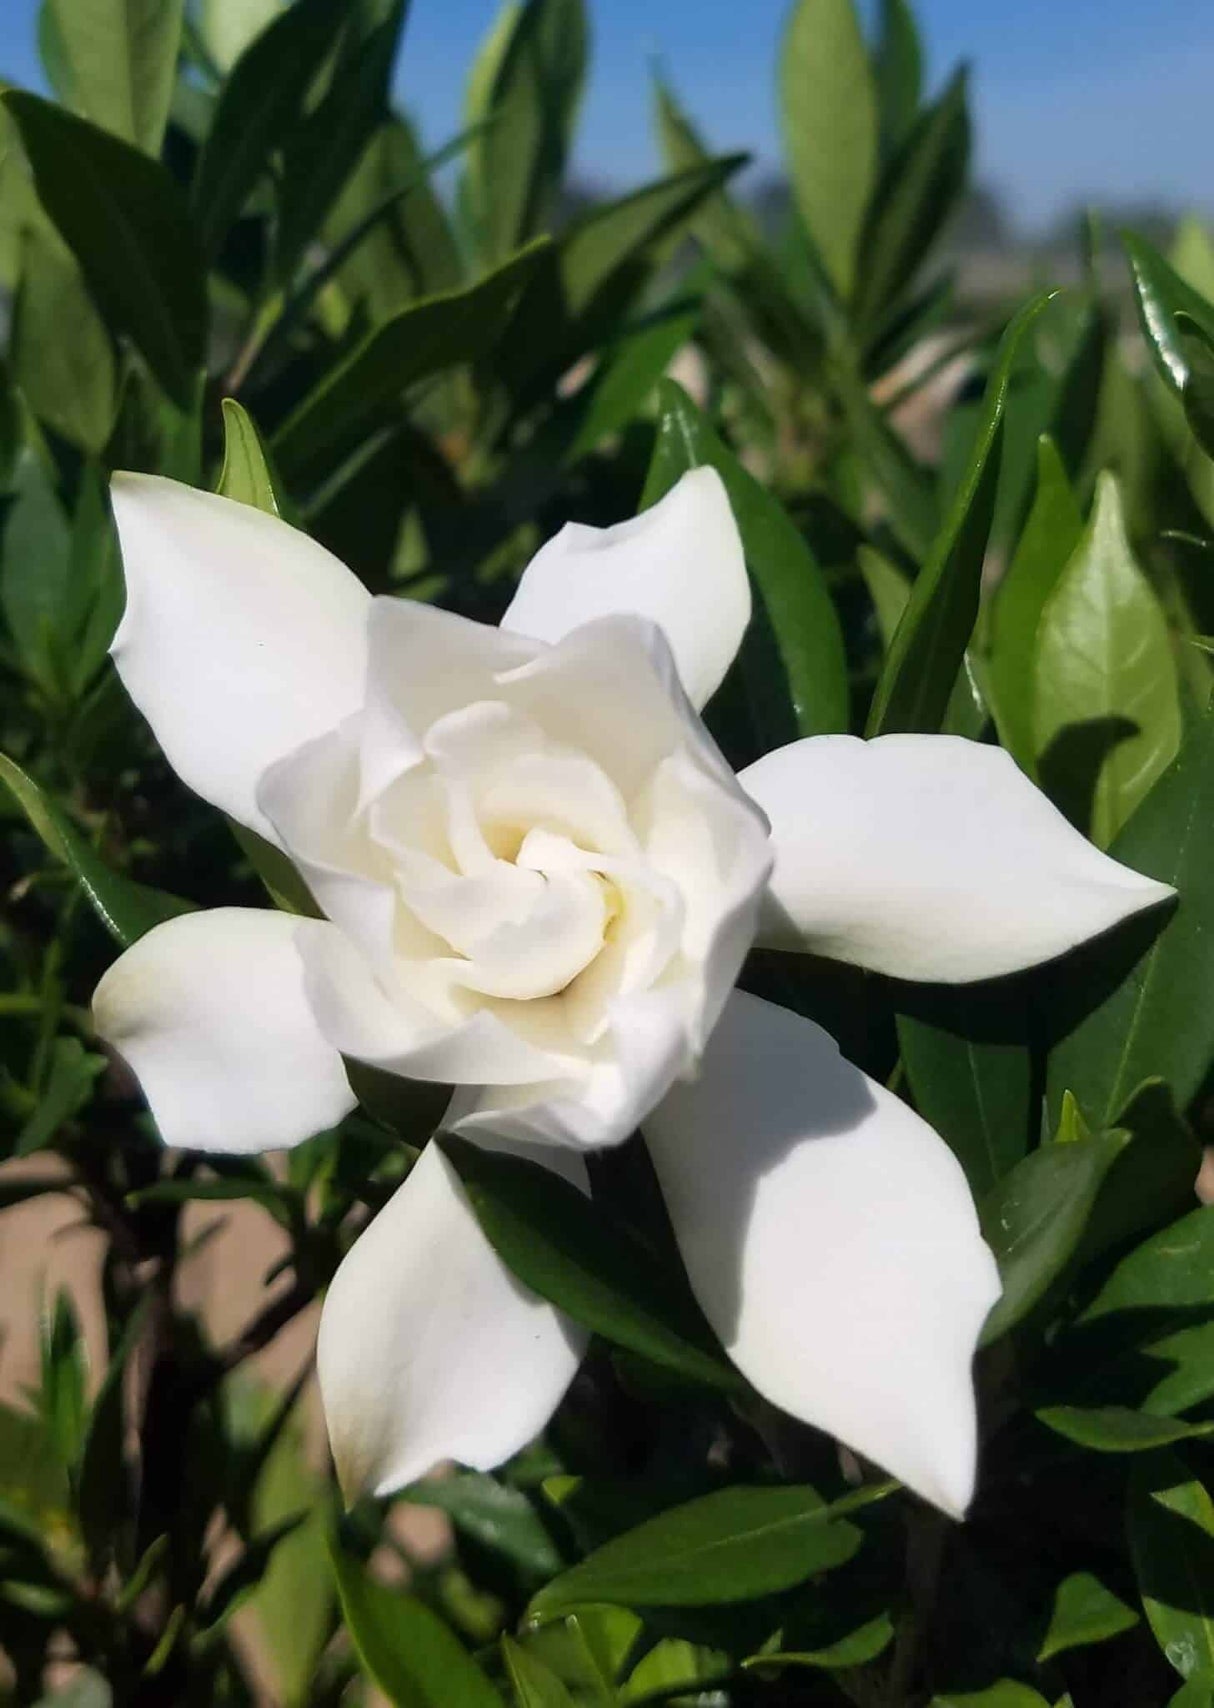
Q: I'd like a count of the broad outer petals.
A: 6